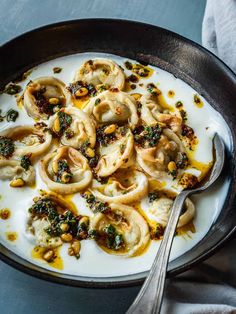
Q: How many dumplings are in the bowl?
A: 14